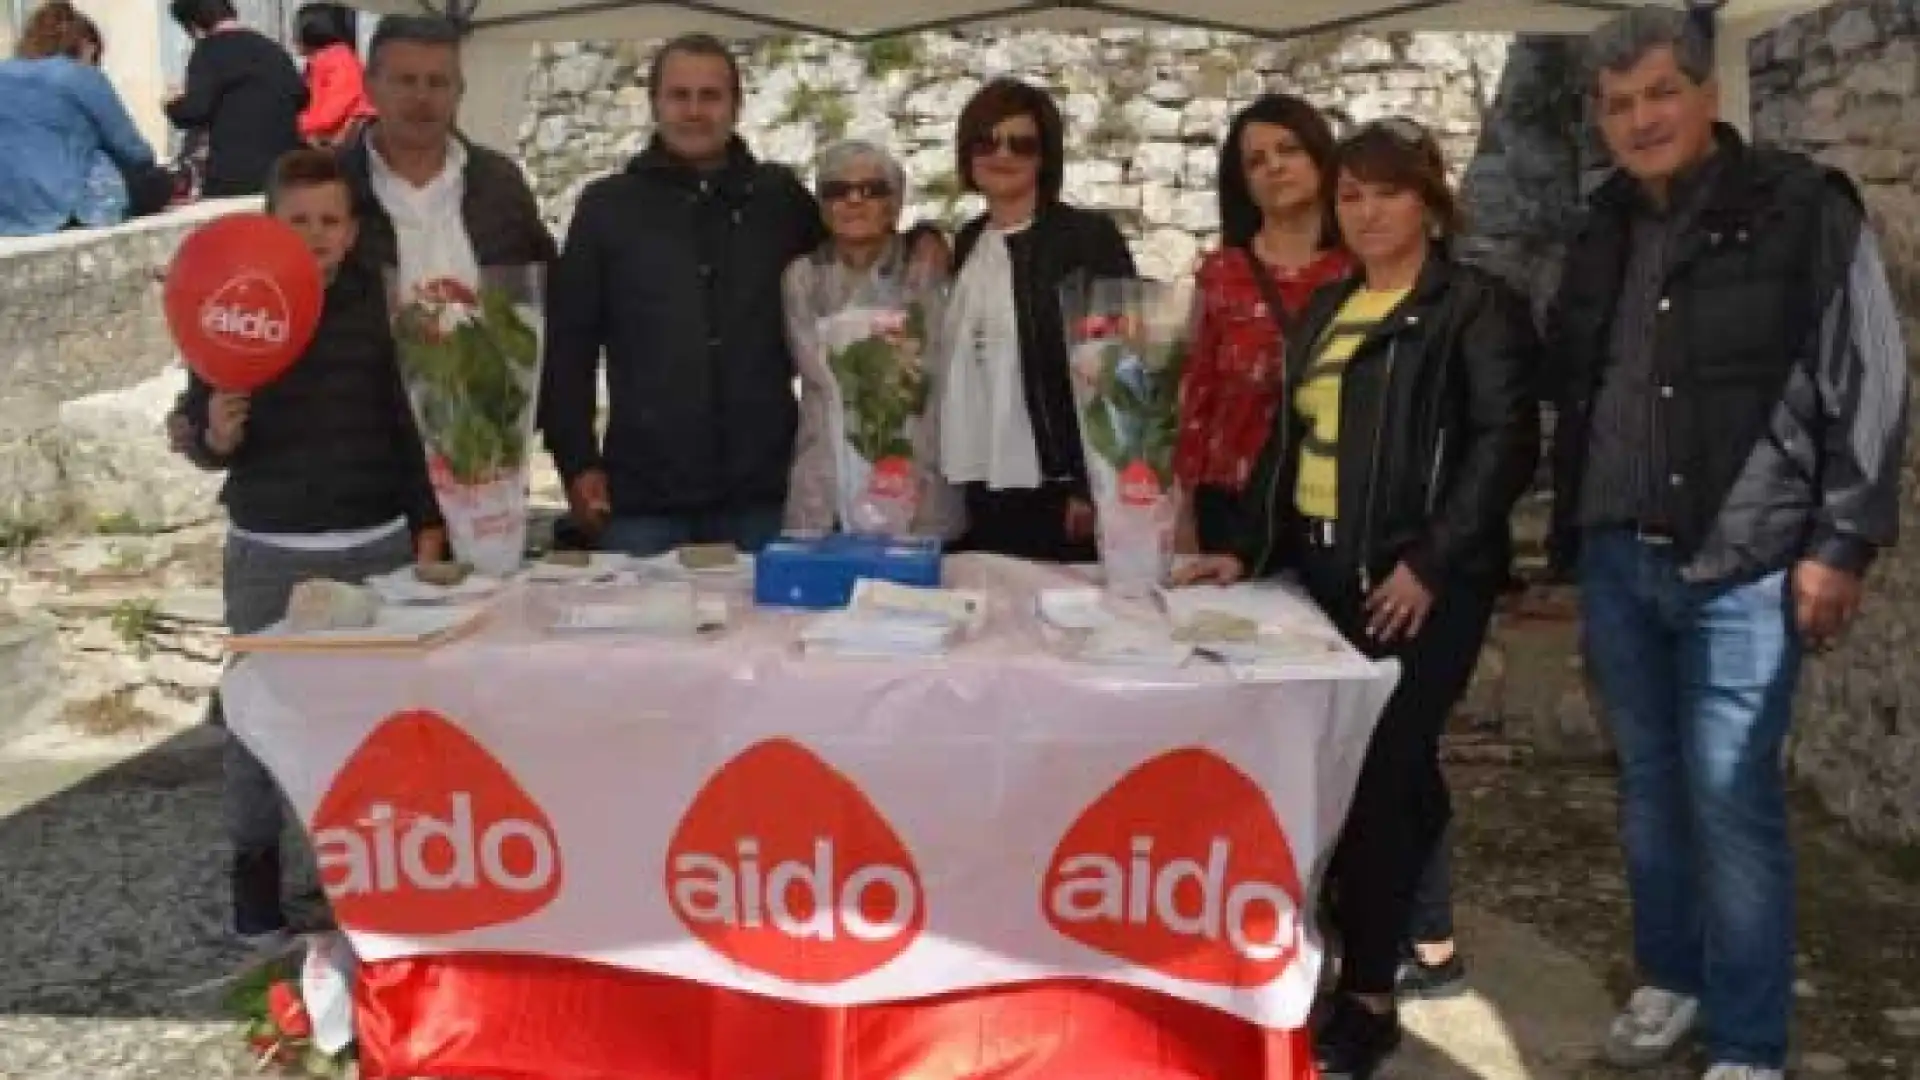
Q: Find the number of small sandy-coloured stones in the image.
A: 5